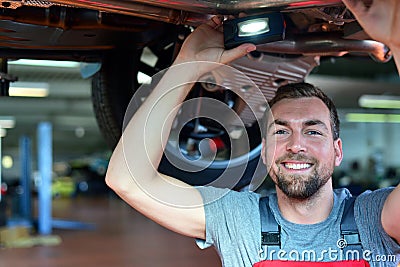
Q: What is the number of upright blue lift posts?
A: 2